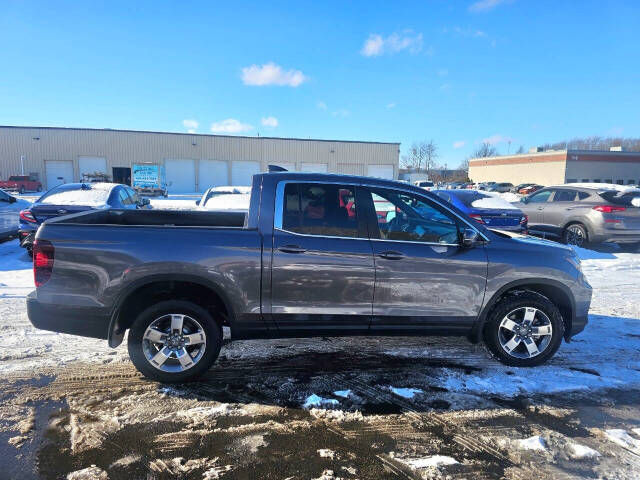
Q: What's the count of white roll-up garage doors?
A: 8